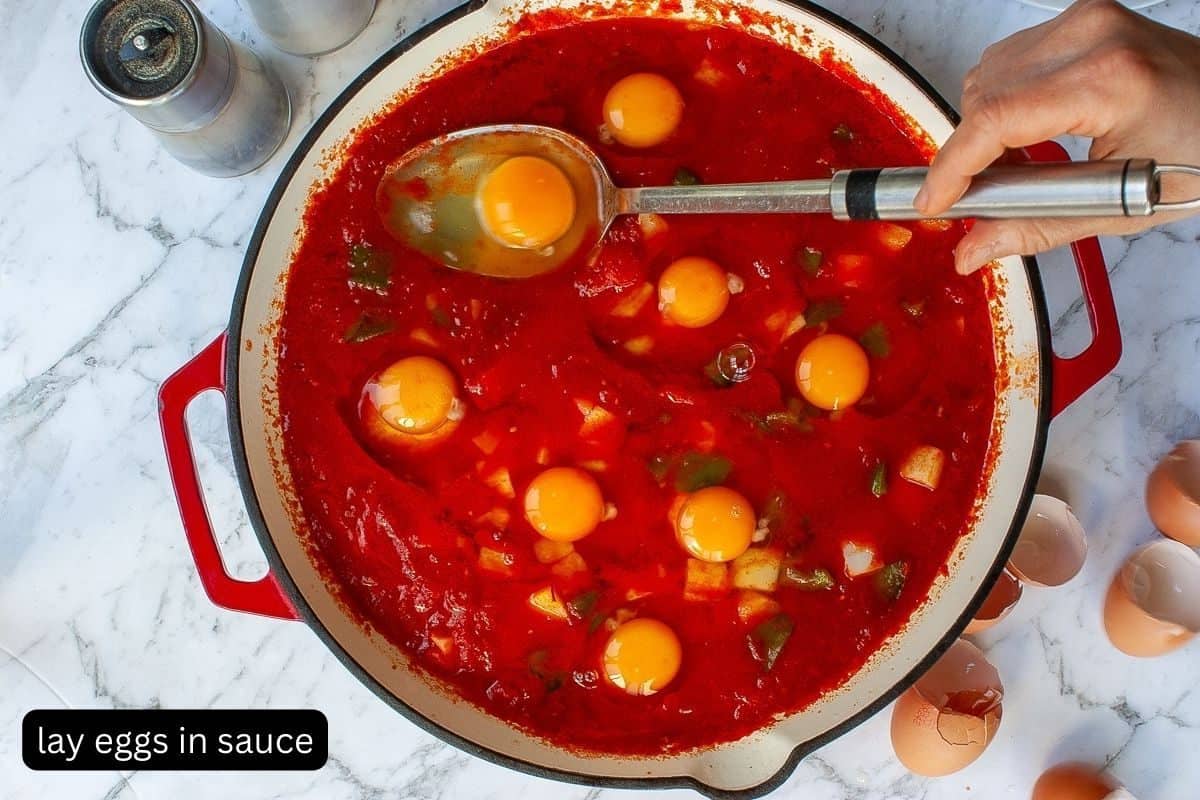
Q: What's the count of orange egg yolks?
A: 8